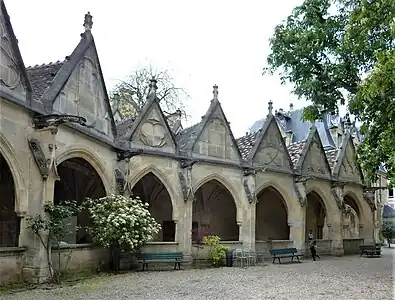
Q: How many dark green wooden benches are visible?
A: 3